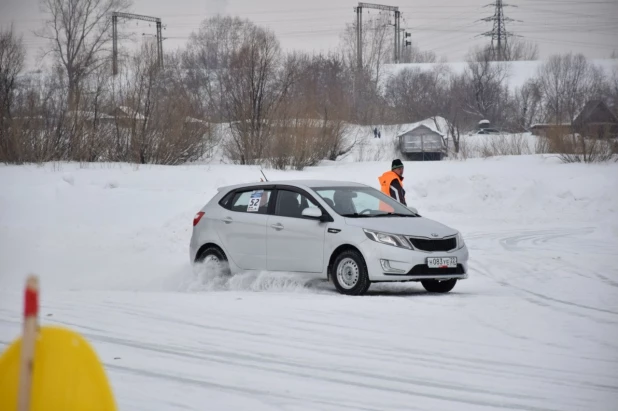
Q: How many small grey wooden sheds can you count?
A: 1